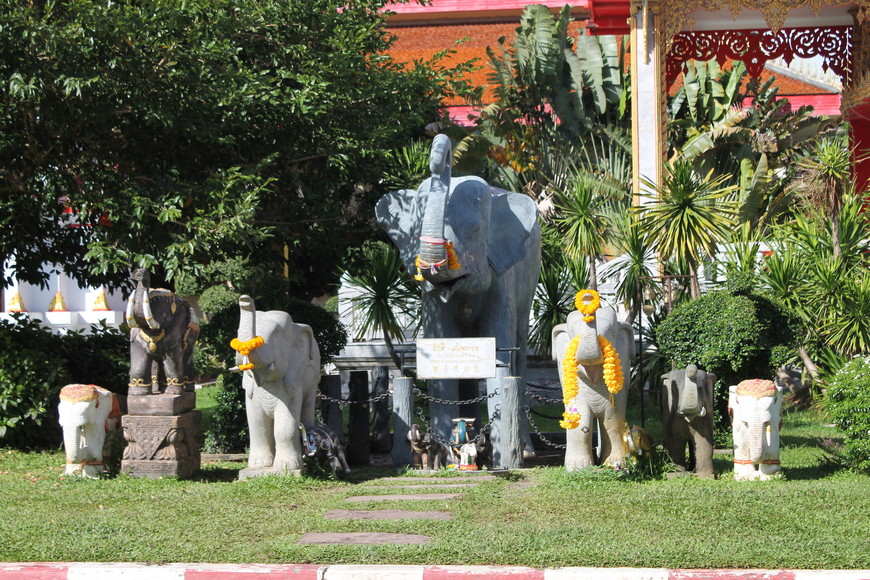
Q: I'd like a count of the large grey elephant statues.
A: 3